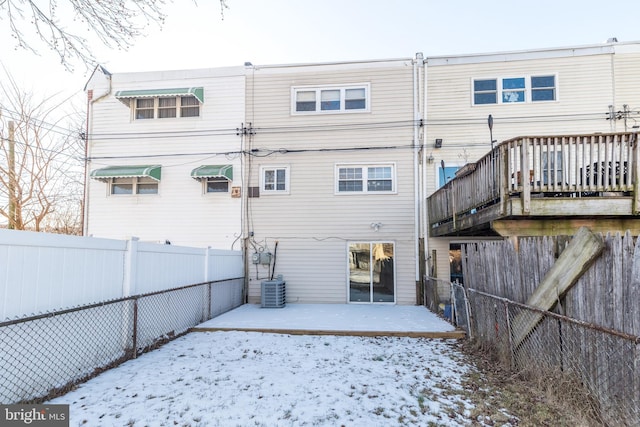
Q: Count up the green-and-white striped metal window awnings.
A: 3